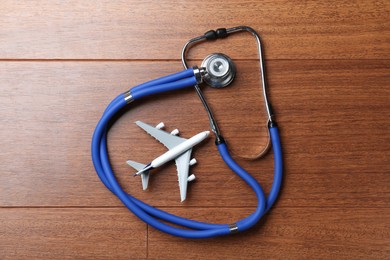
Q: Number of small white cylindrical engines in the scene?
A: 4